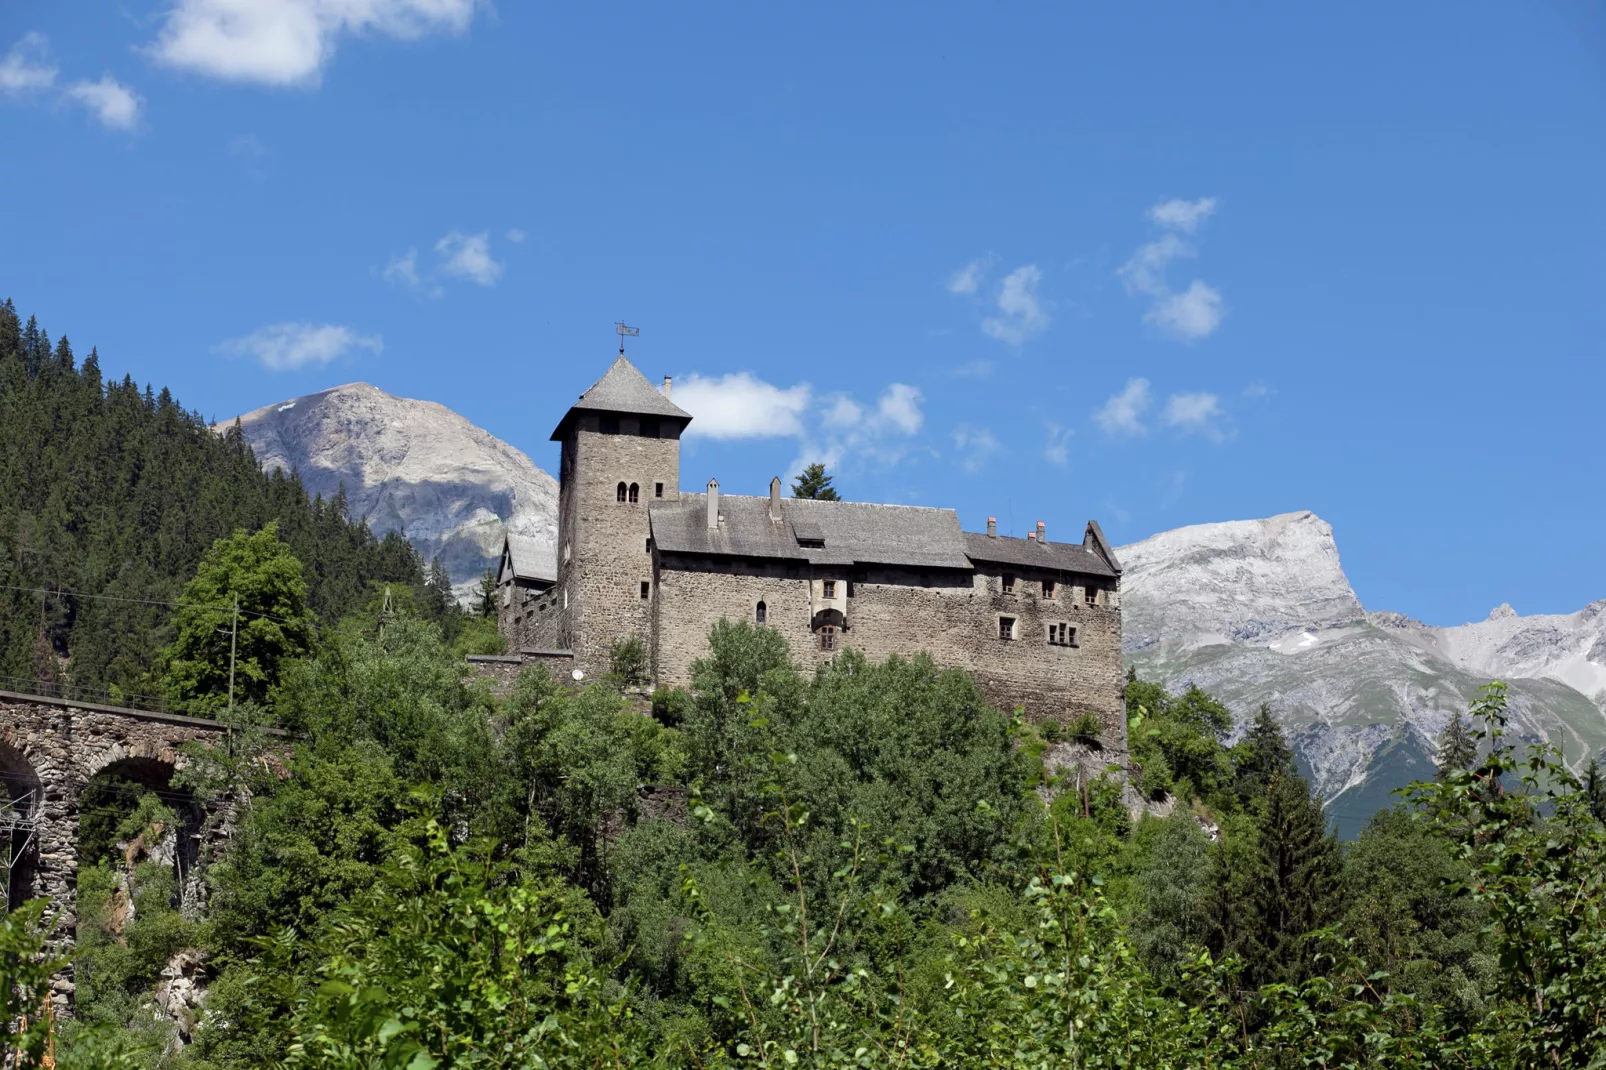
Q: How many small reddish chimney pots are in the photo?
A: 3